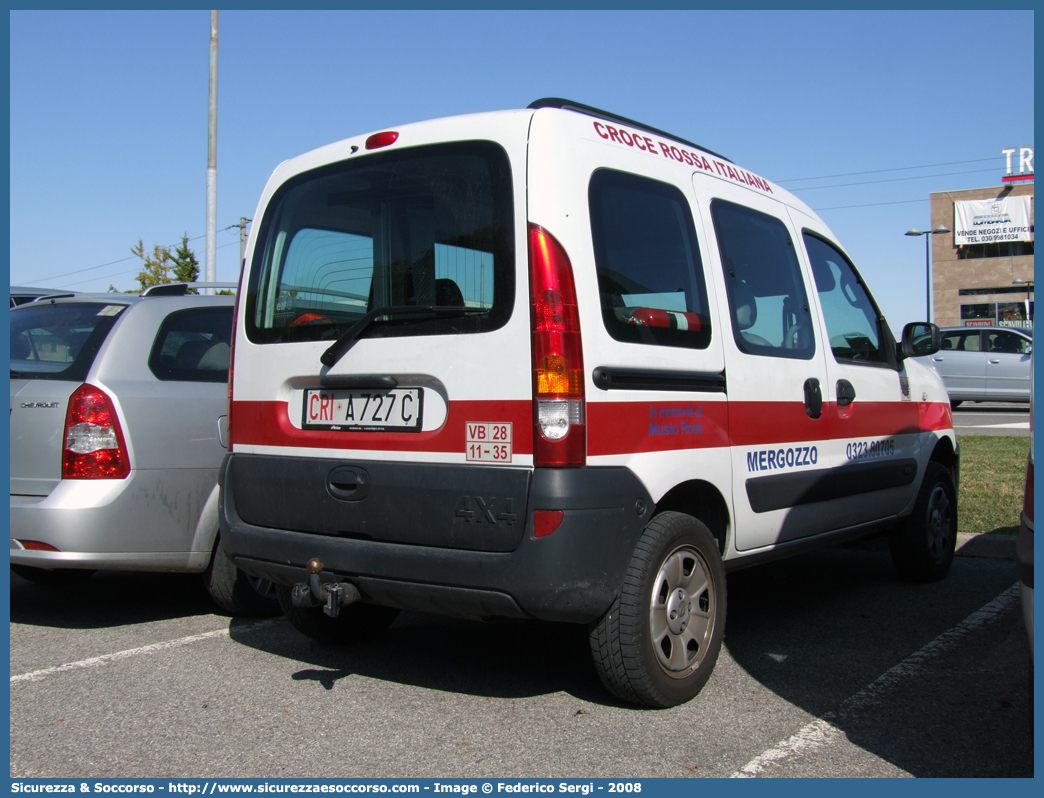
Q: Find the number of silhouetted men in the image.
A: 0